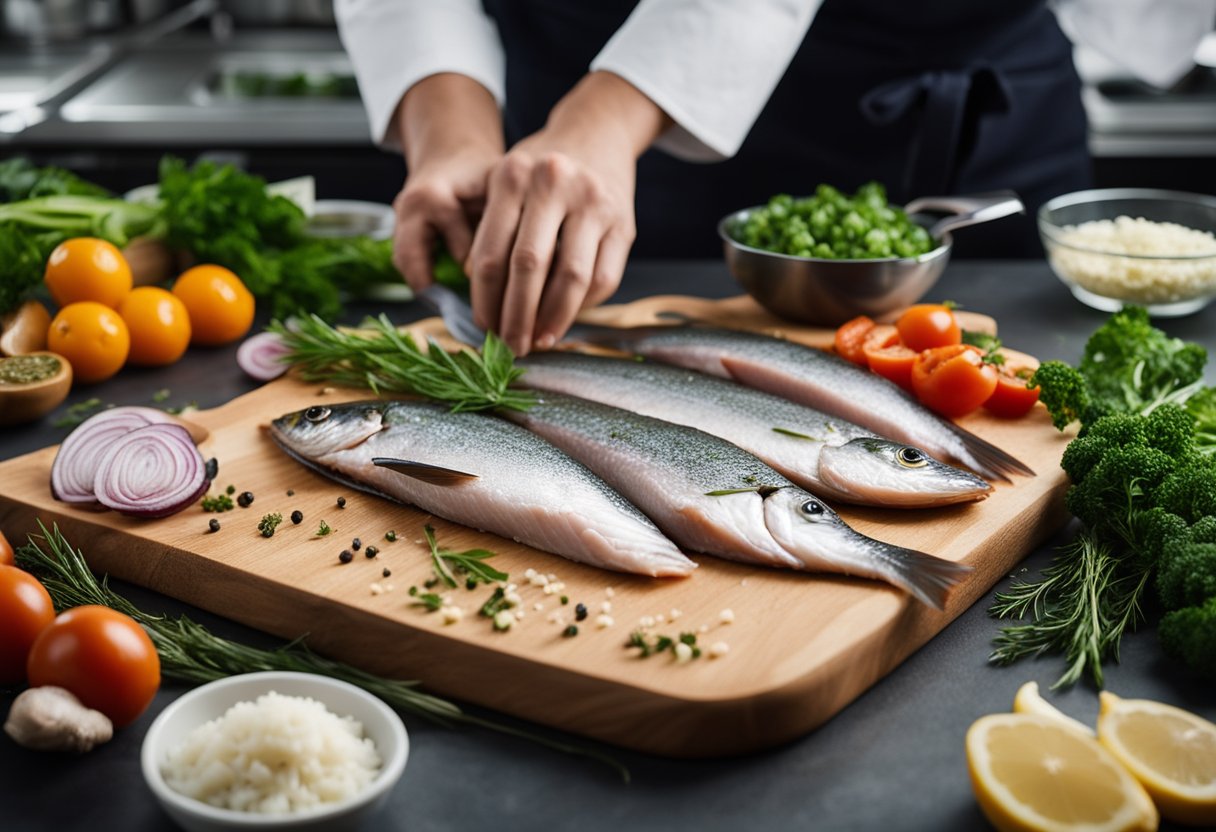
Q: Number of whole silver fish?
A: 4